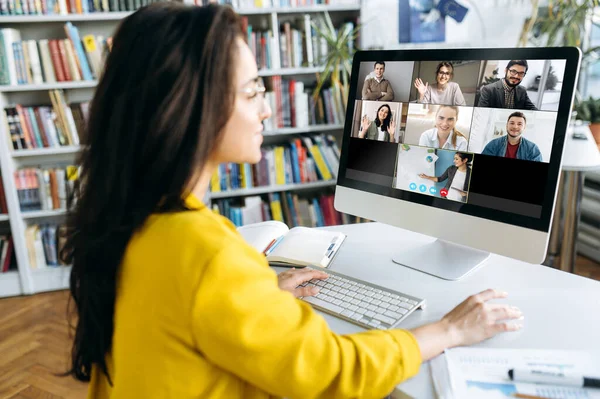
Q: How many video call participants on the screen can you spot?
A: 7